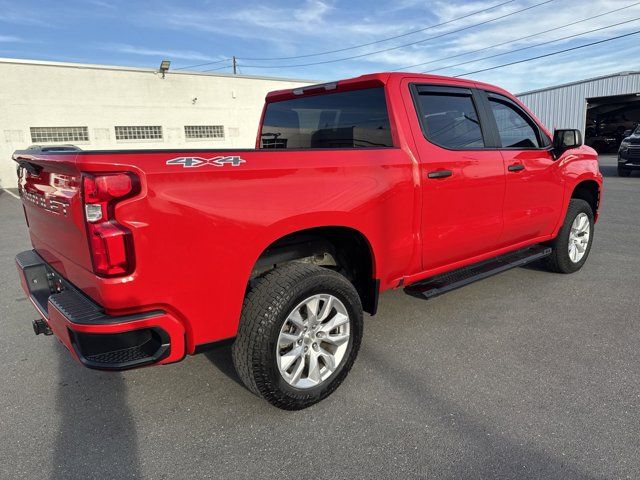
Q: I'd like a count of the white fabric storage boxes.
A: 0